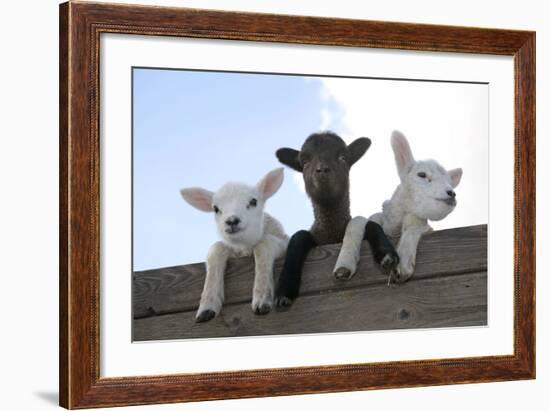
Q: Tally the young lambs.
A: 3